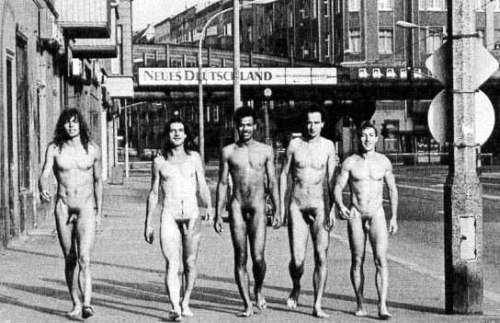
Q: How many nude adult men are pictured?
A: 5